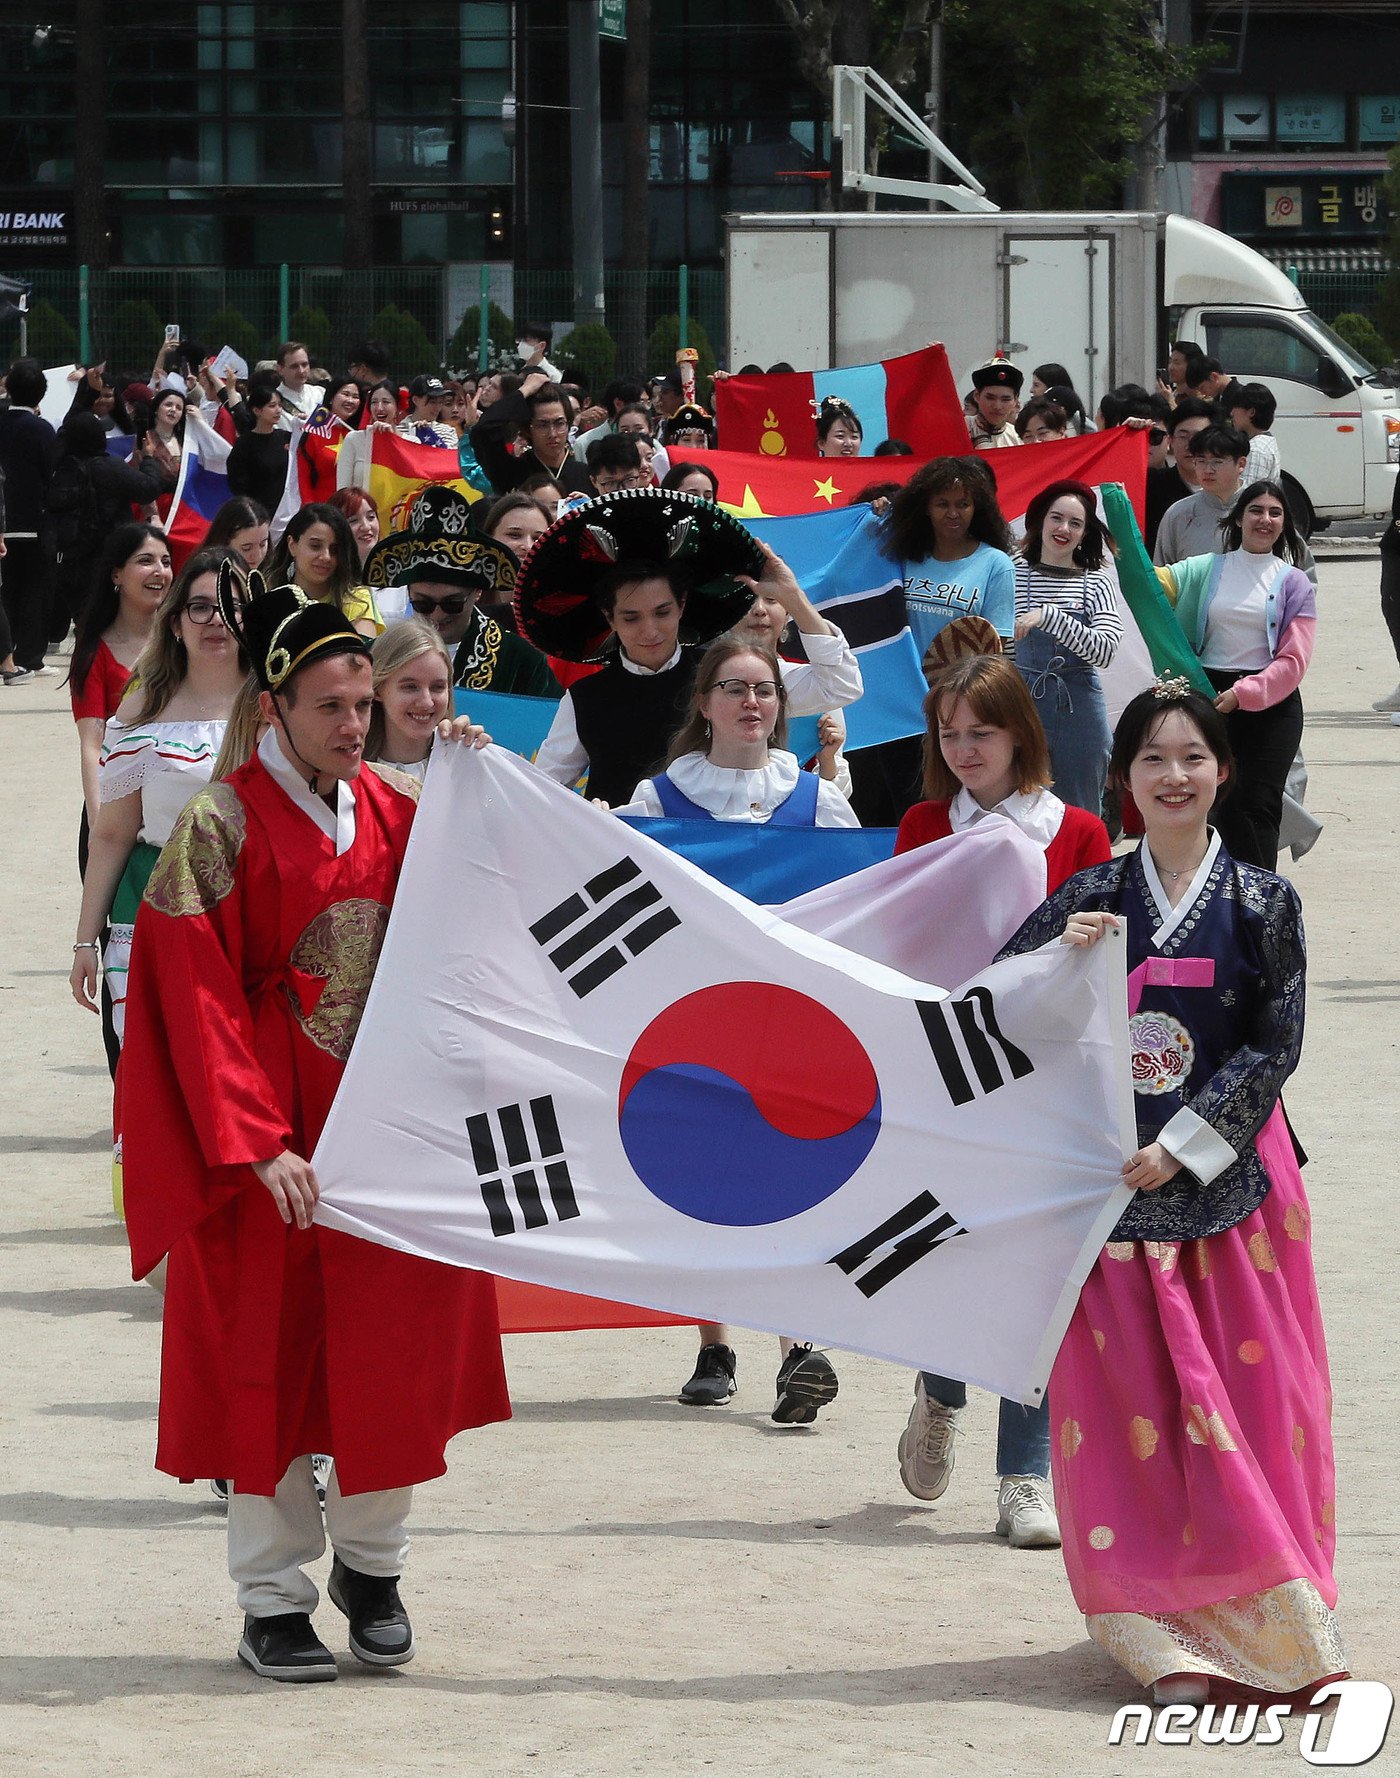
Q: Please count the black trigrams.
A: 4